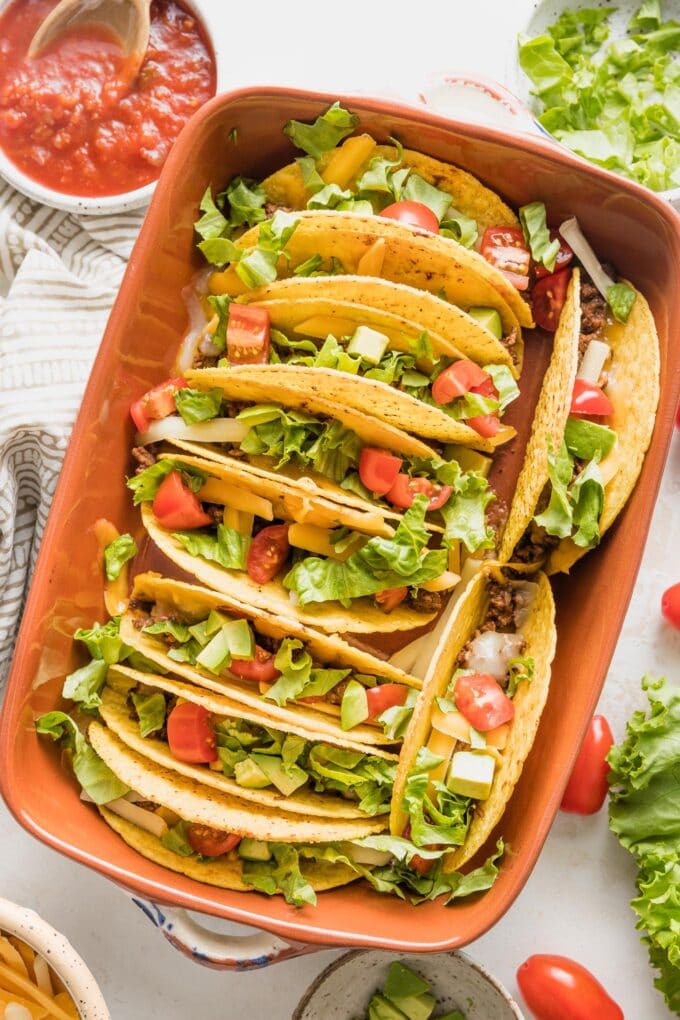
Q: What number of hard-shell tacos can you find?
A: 10